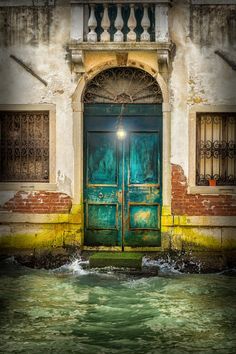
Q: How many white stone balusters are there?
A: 5